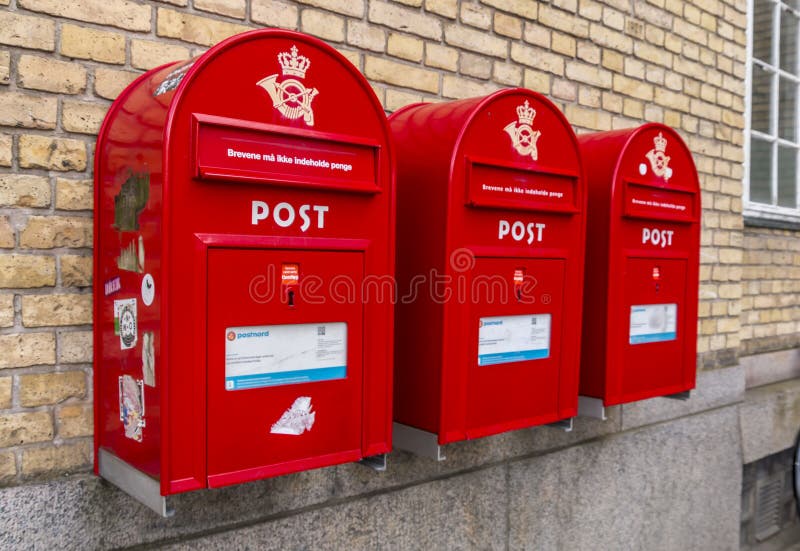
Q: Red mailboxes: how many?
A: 3